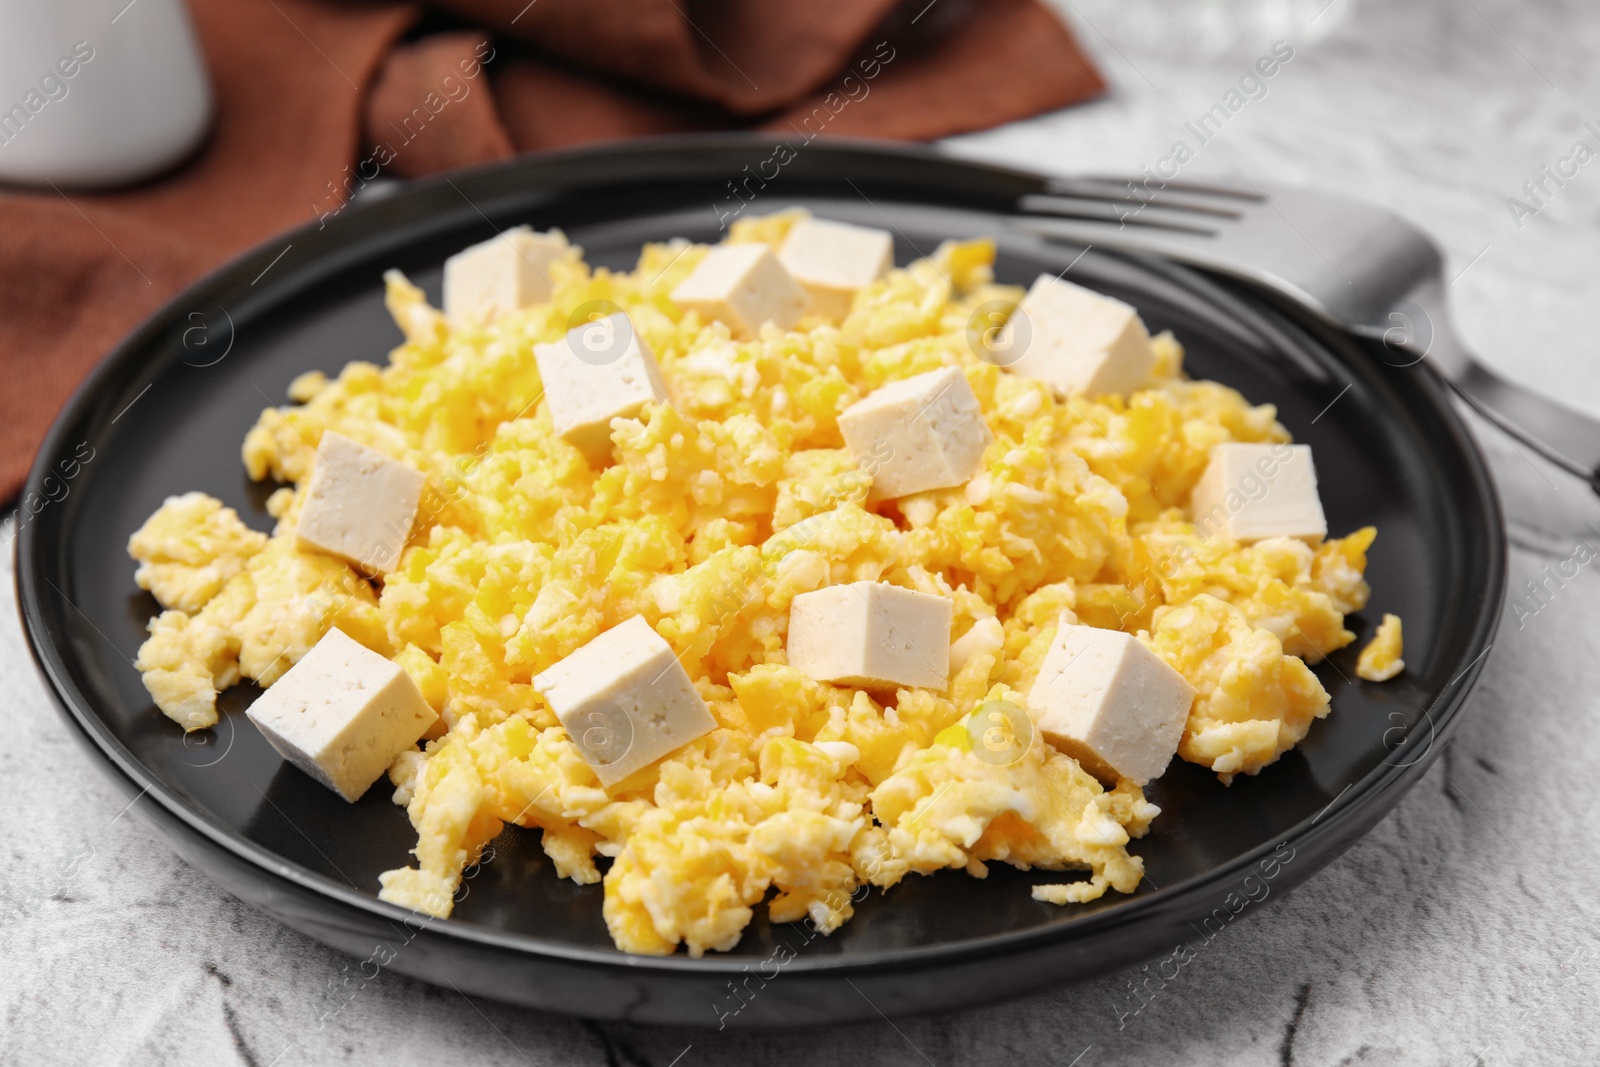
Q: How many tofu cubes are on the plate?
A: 12